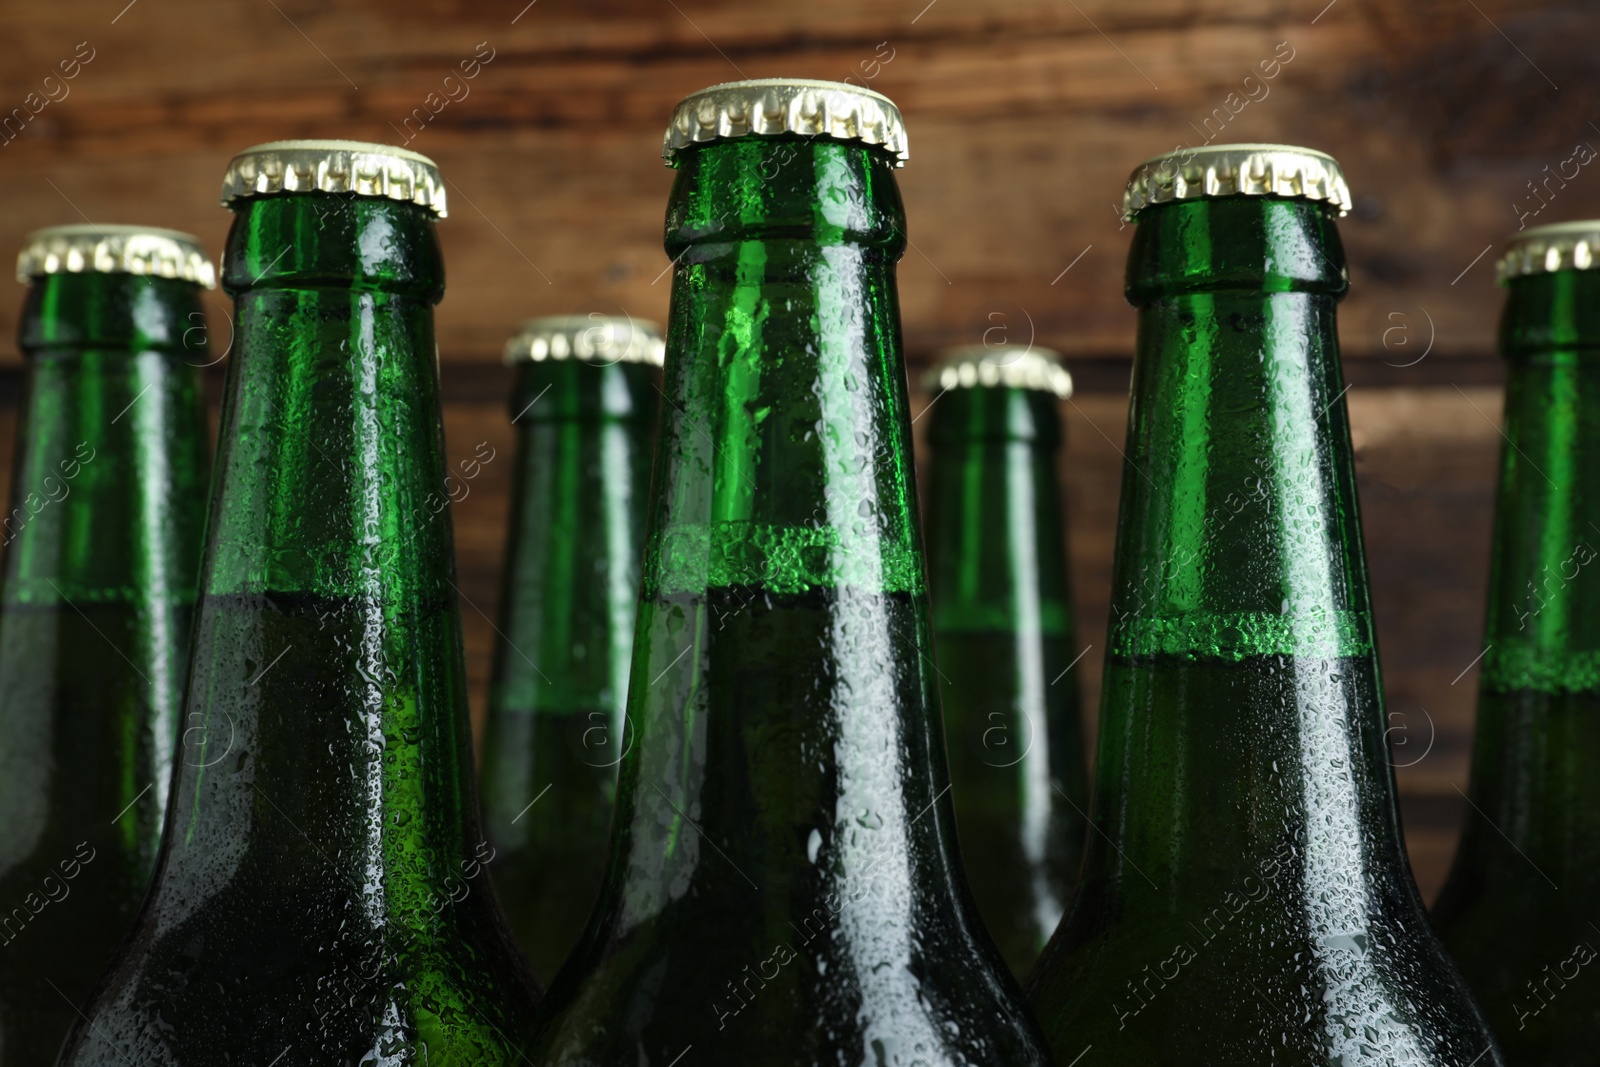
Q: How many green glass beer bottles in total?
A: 7